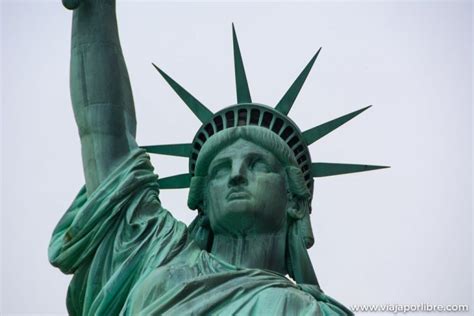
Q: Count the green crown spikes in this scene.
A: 7